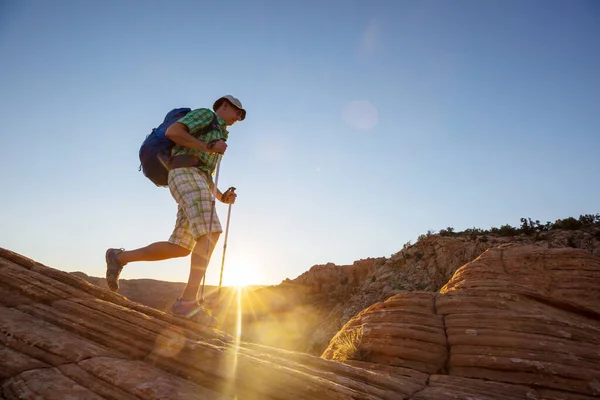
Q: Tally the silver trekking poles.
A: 2